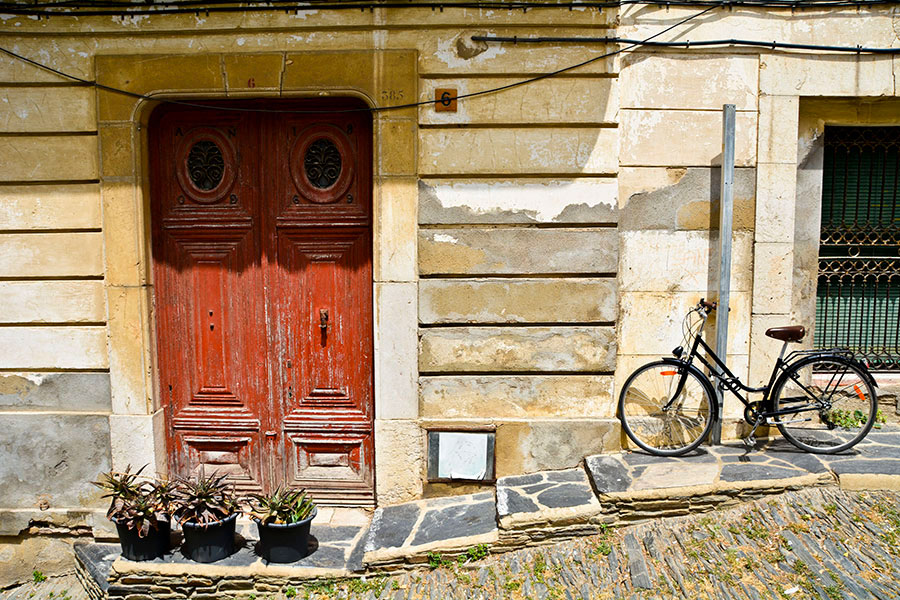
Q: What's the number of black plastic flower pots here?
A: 3